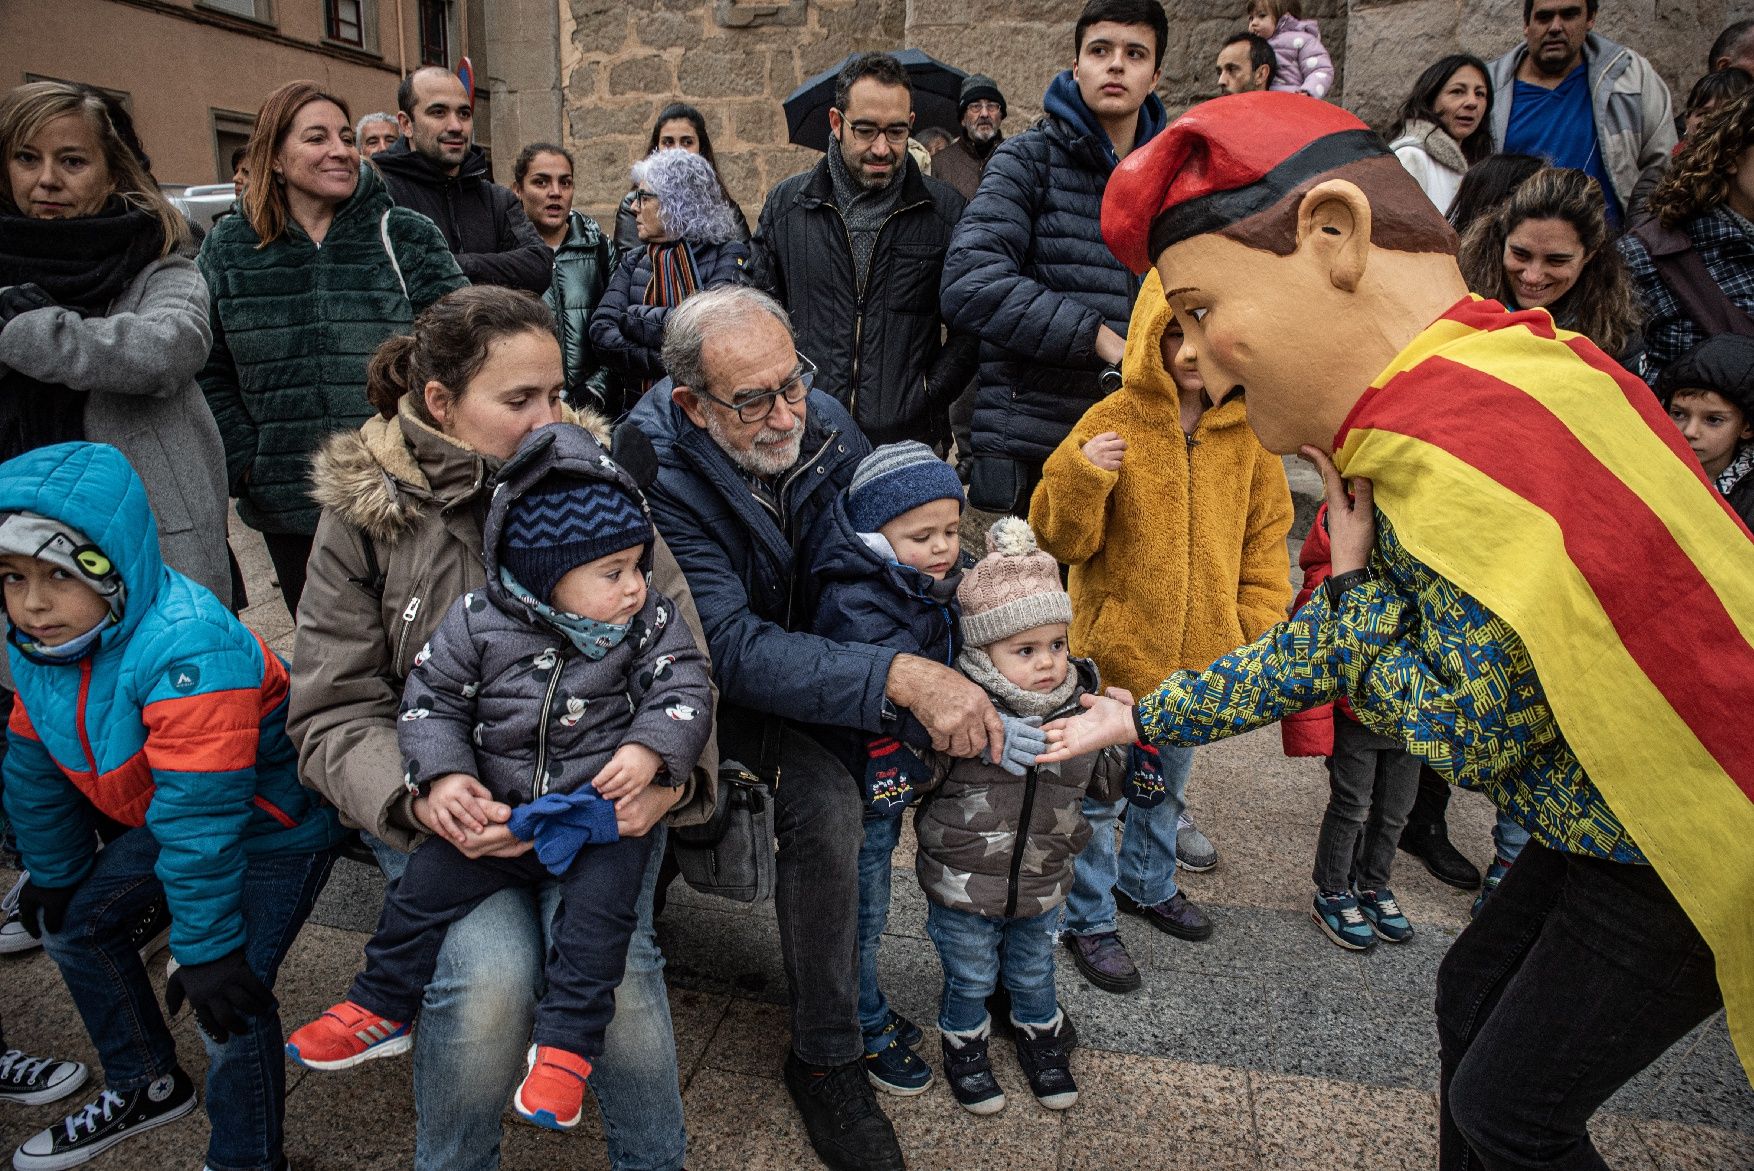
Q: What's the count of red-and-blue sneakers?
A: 2